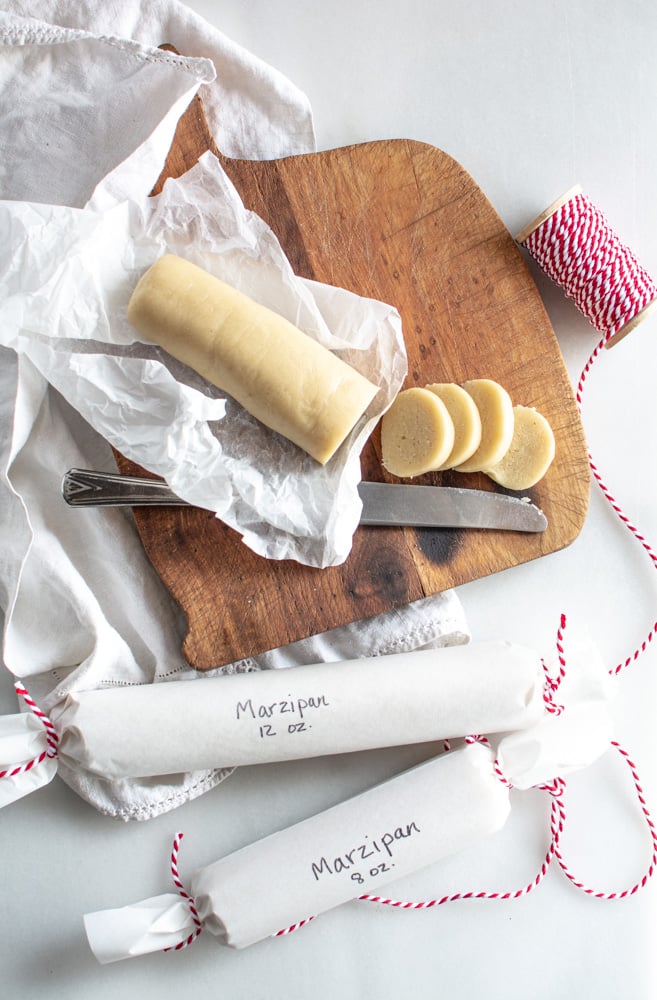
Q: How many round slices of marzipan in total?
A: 4